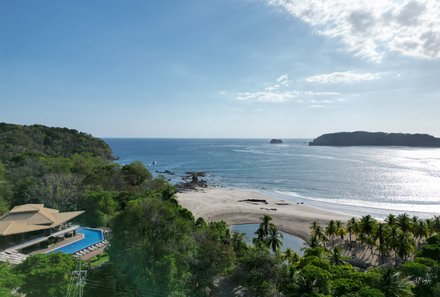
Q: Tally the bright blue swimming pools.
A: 1